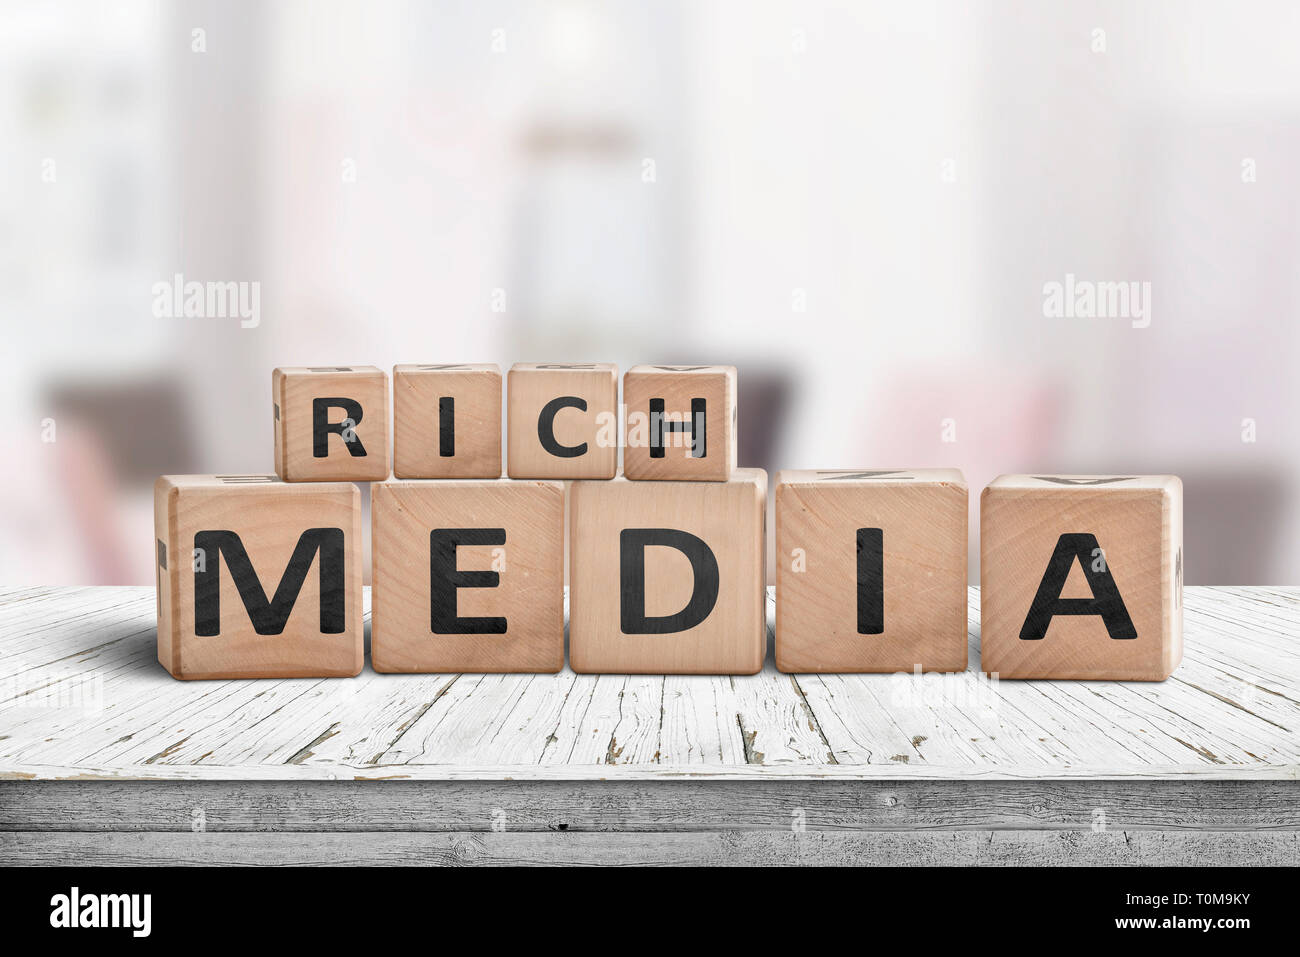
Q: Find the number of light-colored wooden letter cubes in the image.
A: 9